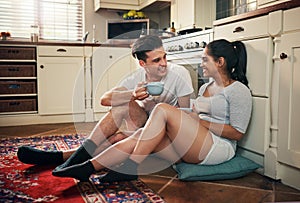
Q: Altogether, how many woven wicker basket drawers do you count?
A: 4